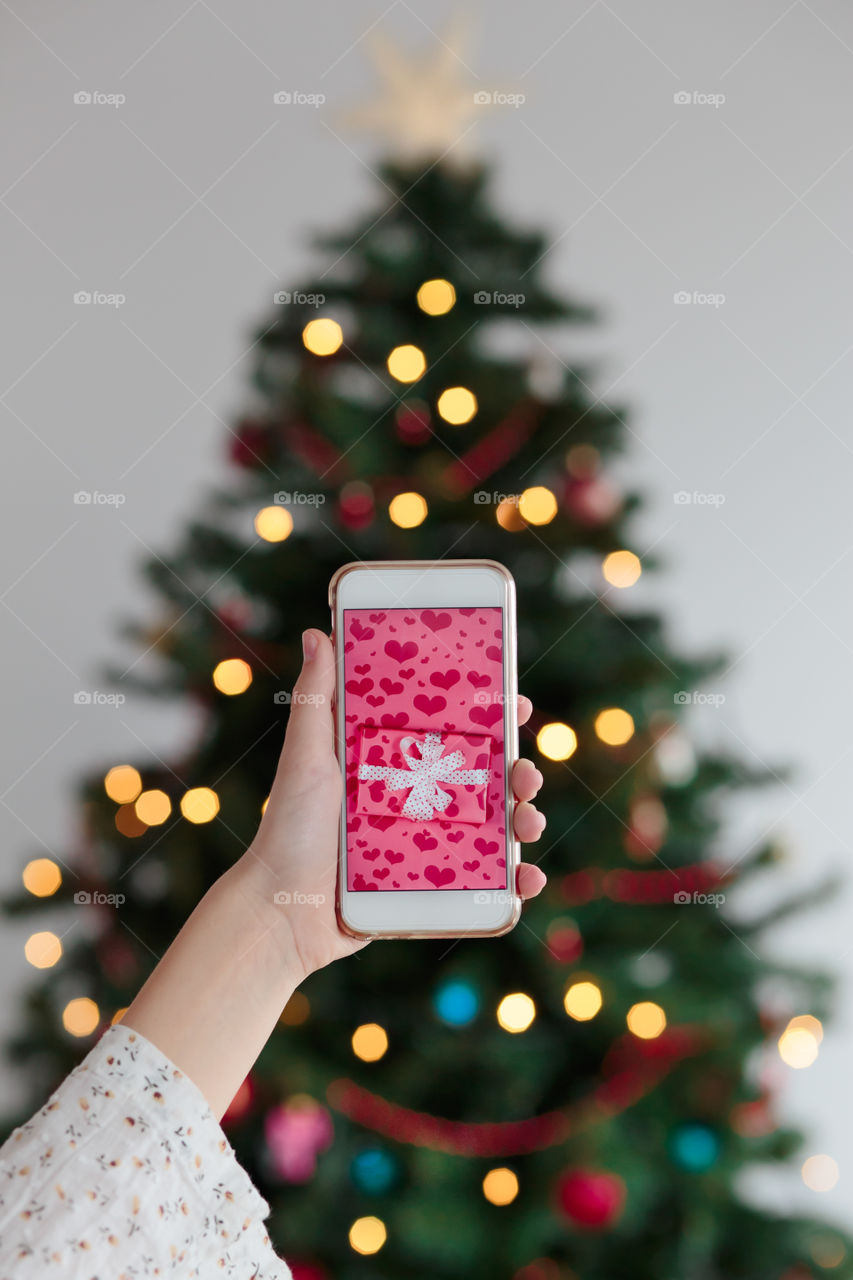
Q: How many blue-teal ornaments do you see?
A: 3